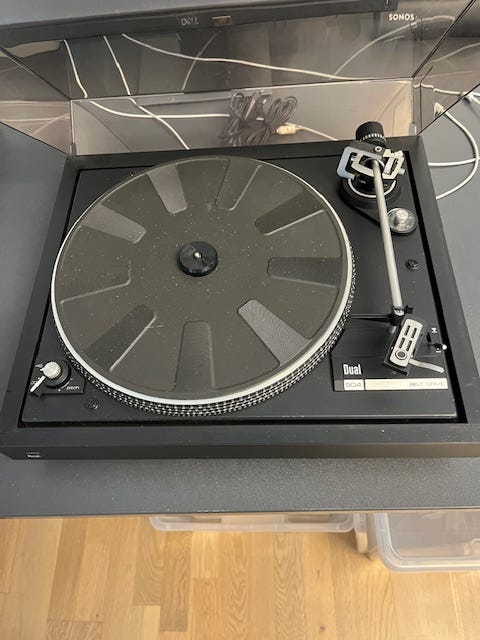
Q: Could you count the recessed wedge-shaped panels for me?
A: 9